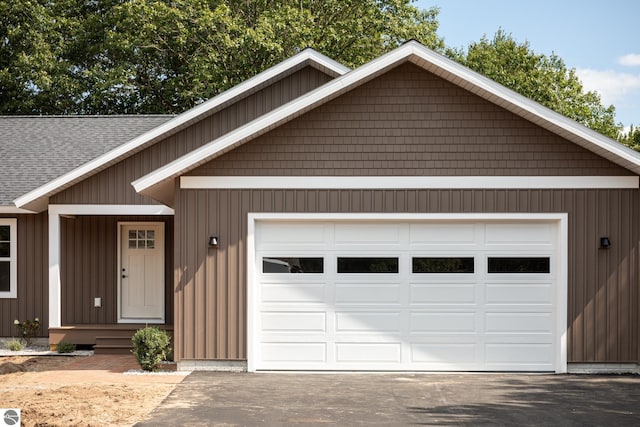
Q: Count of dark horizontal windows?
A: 4